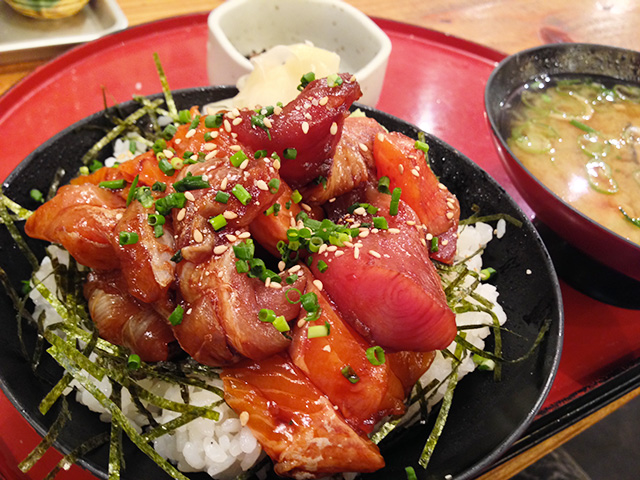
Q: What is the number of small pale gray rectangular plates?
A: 1